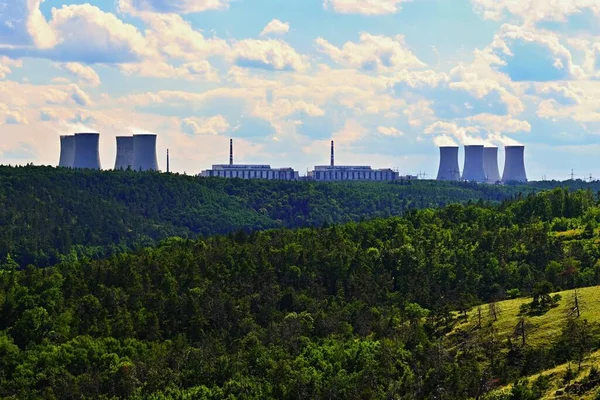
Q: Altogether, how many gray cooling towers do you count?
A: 8